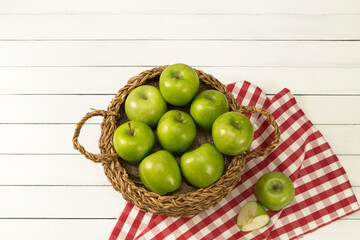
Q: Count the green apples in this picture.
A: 9